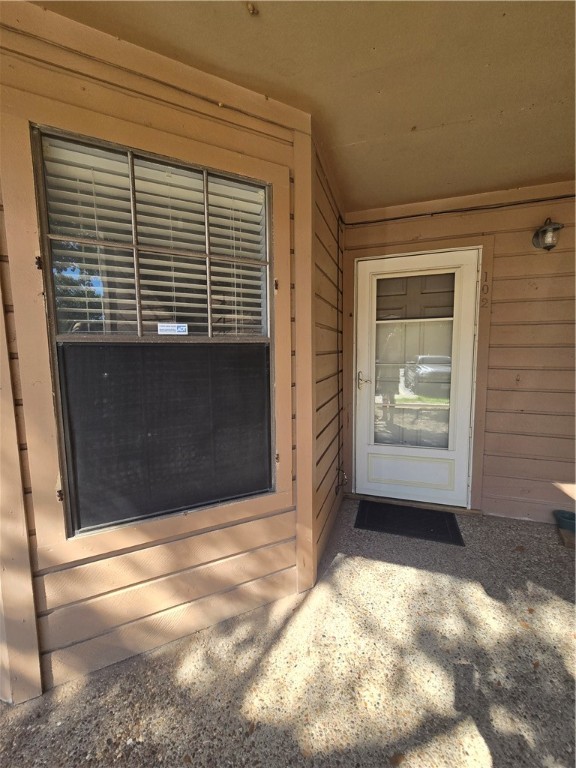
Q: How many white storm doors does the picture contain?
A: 1